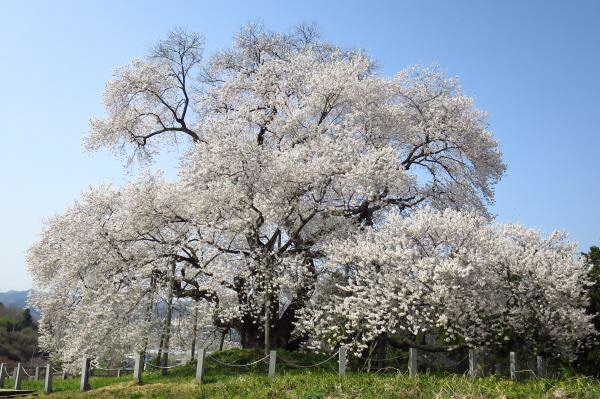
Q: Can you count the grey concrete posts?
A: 12